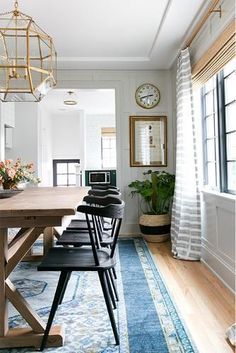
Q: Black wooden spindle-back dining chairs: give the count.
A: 4